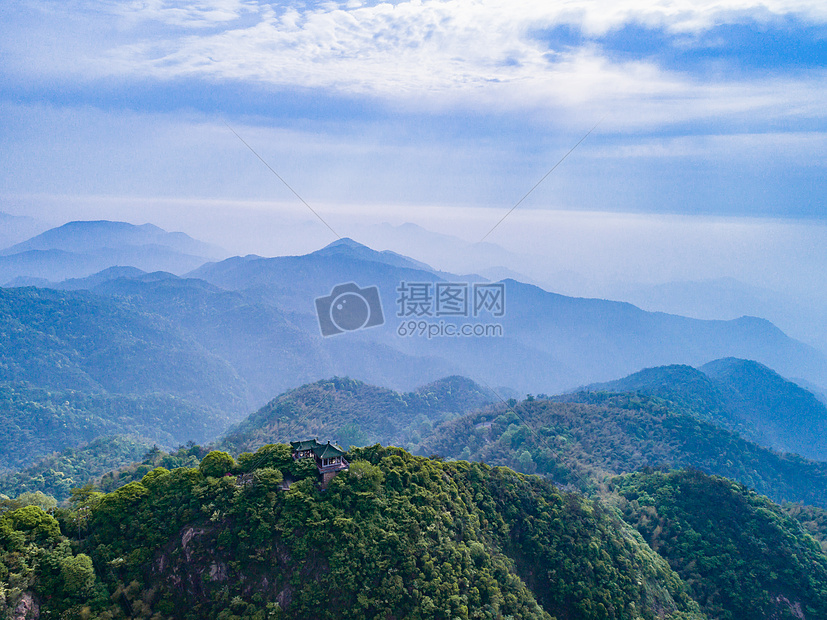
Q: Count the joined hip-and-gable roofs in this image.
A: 2